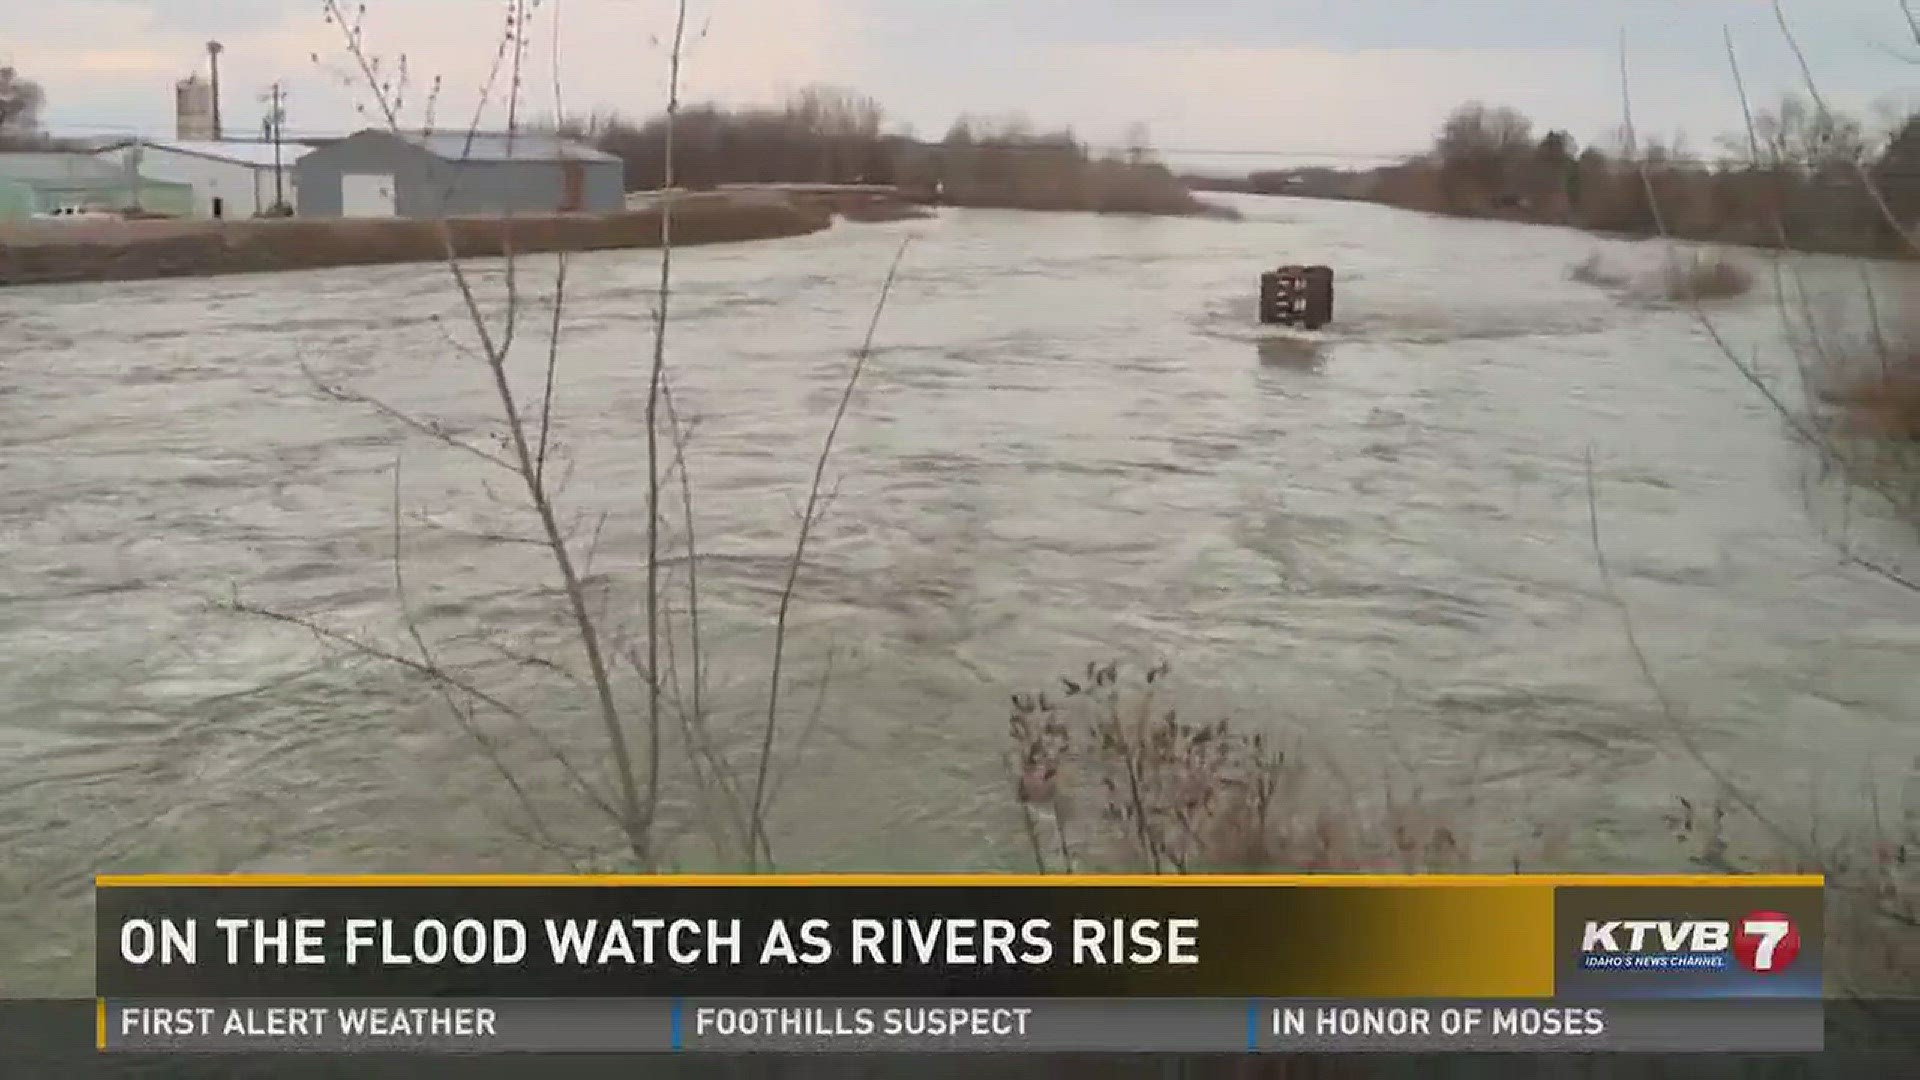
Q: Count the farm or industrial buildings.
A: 3